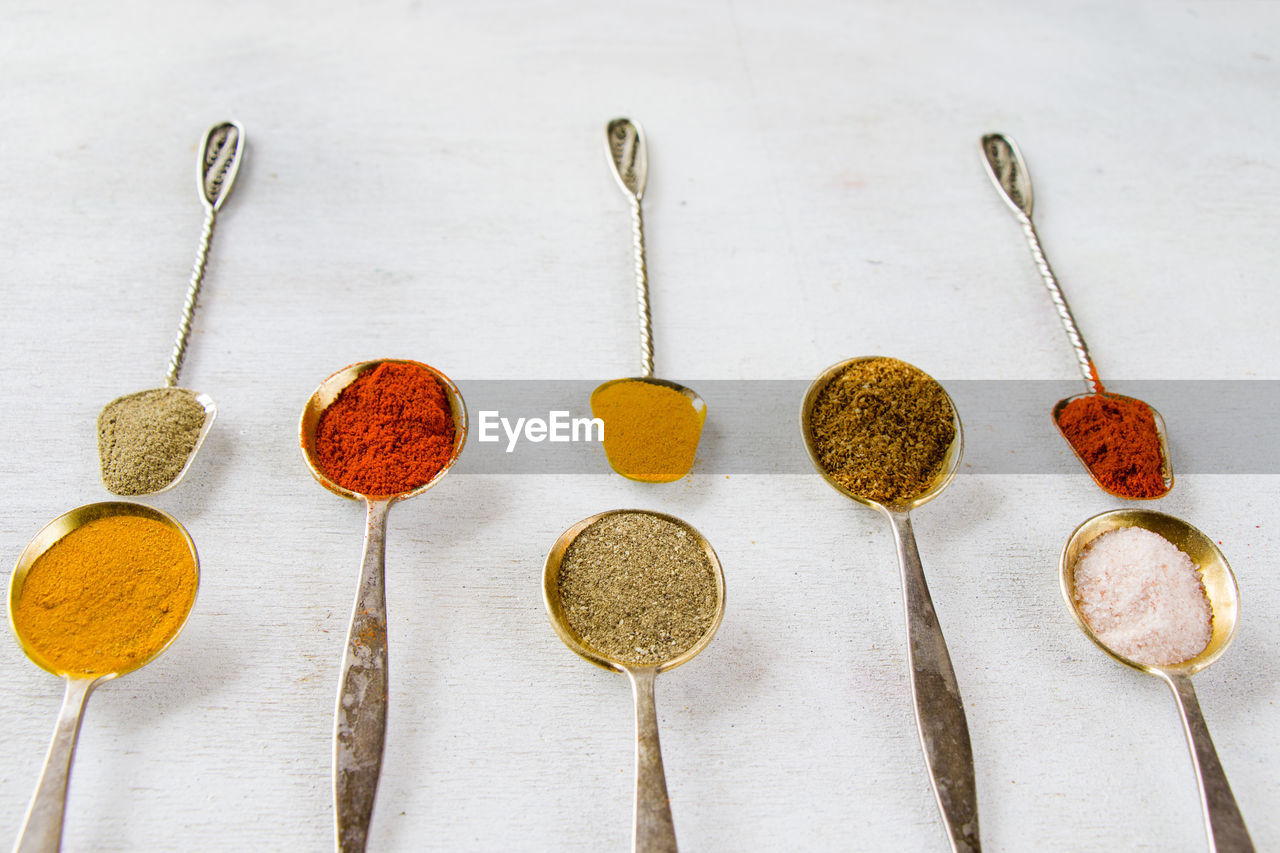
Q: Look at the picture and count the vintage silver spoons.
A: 8